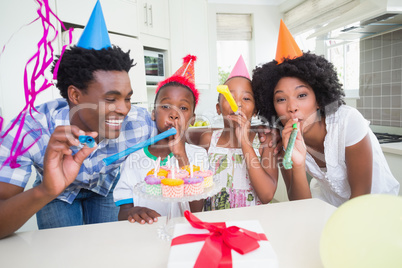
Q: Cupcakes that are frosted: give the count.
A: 8